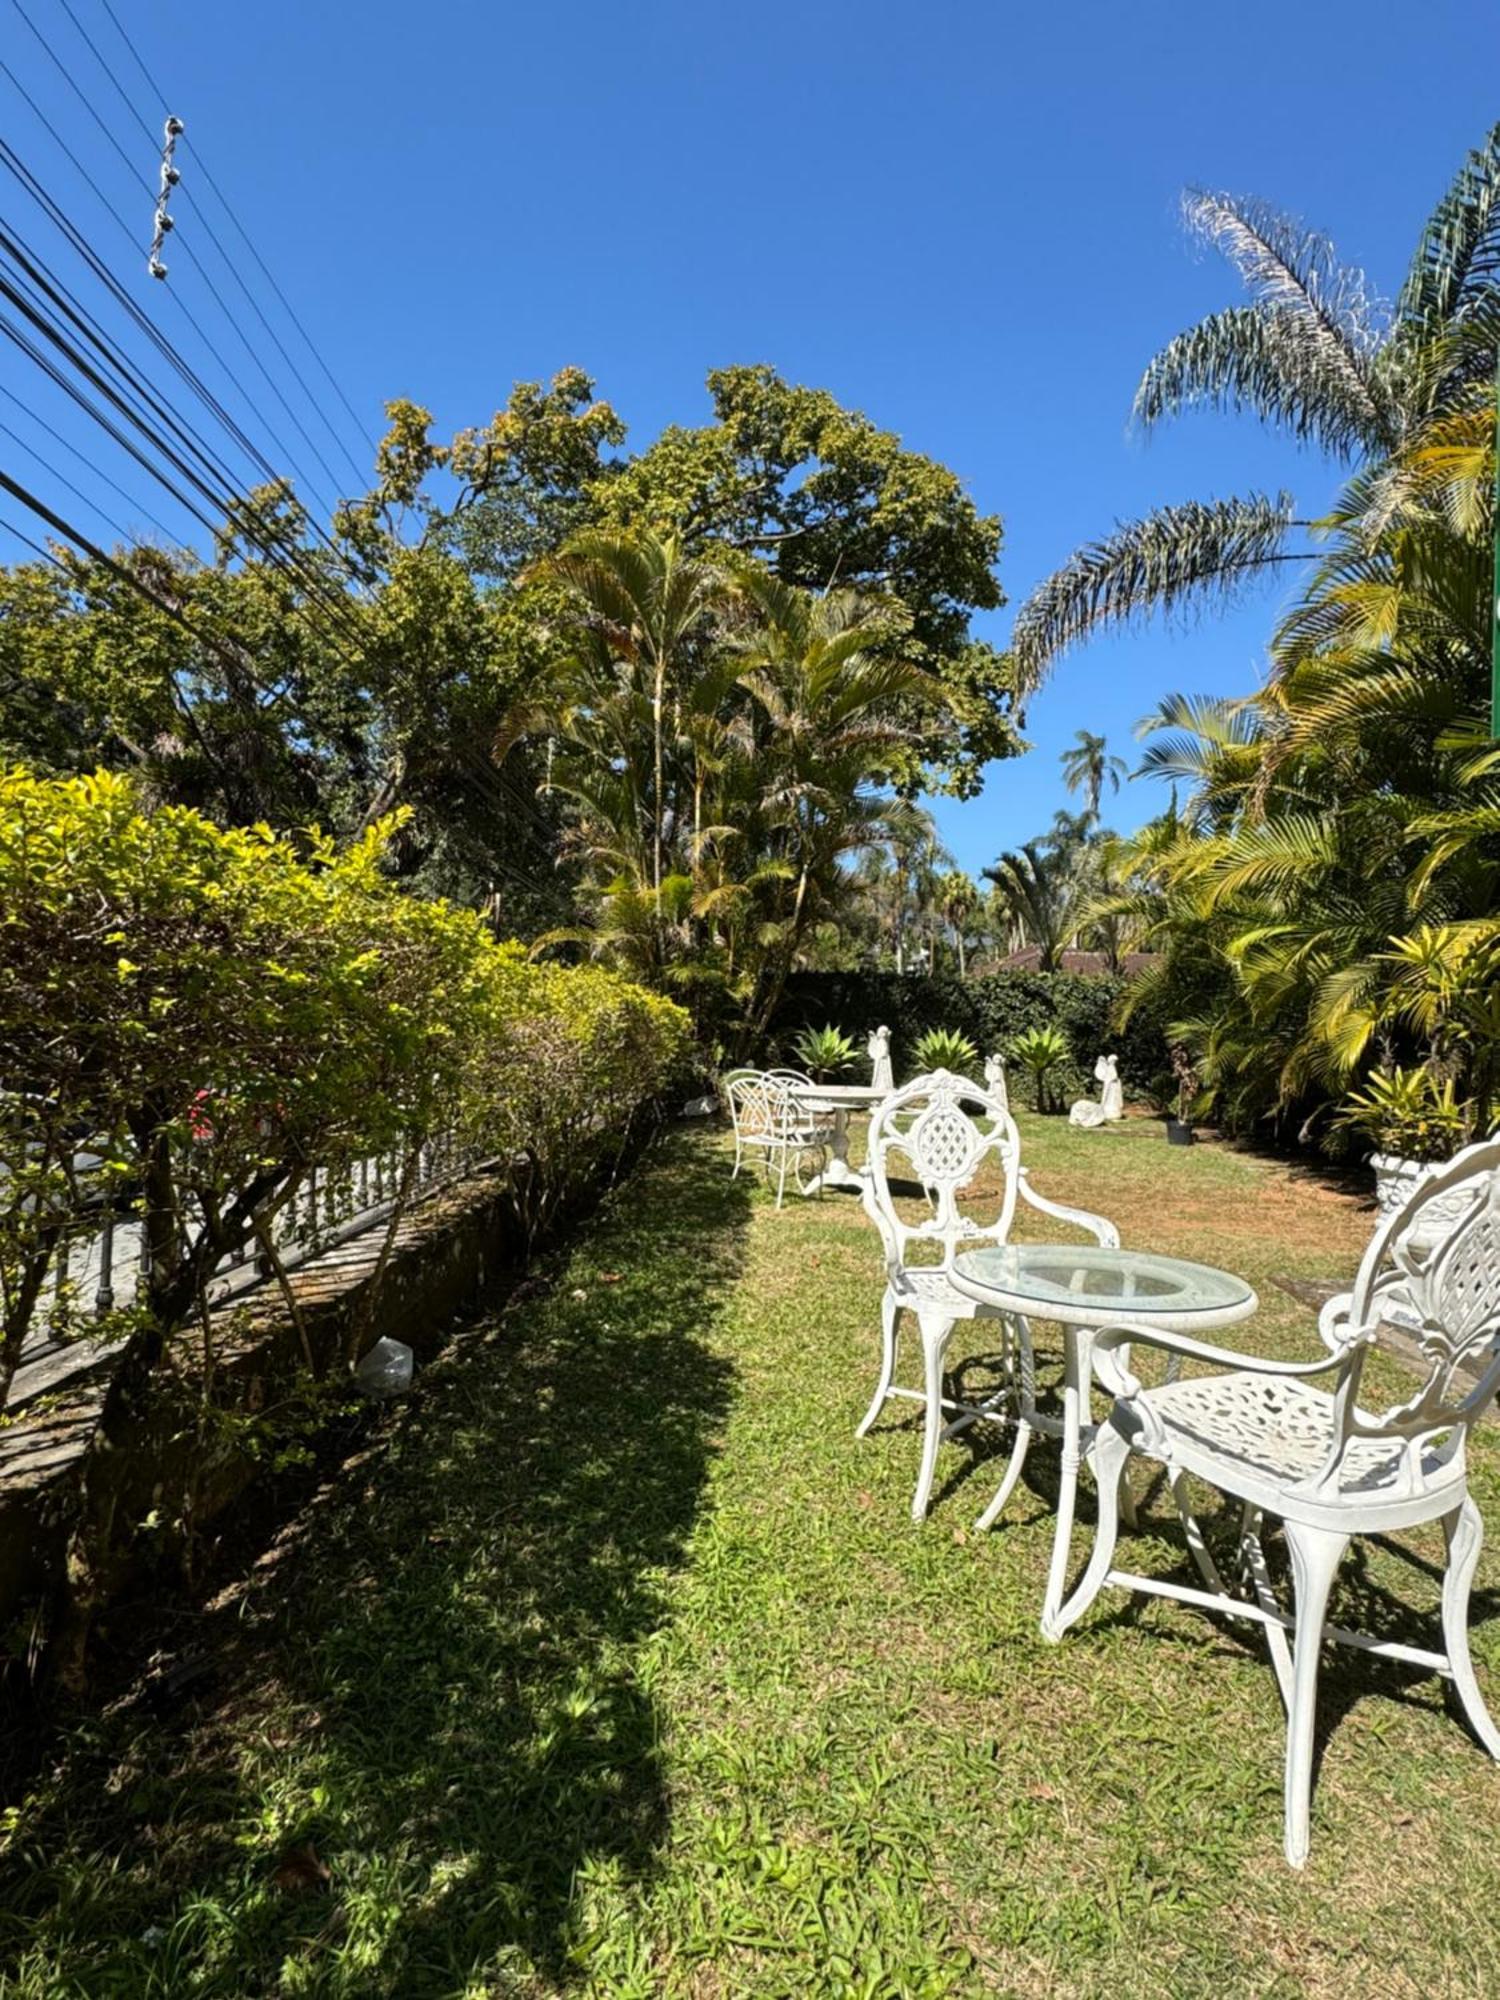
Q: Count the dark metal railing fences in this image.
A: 1